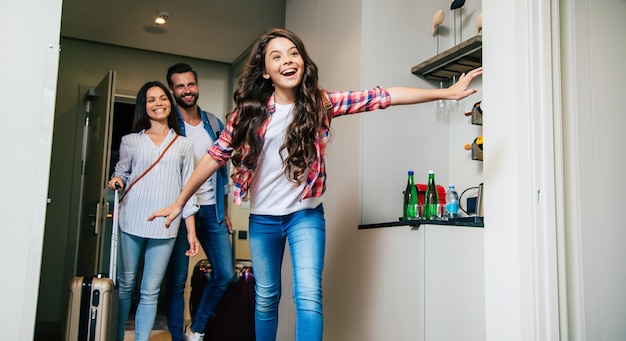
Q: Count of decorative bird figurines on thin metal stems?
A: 3